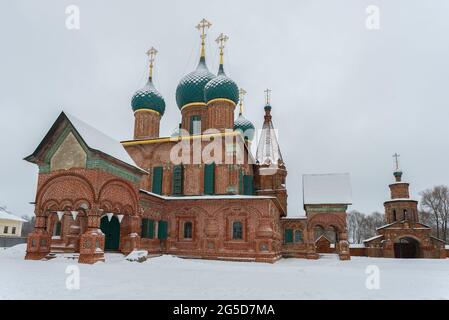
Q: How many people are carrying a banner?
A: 0